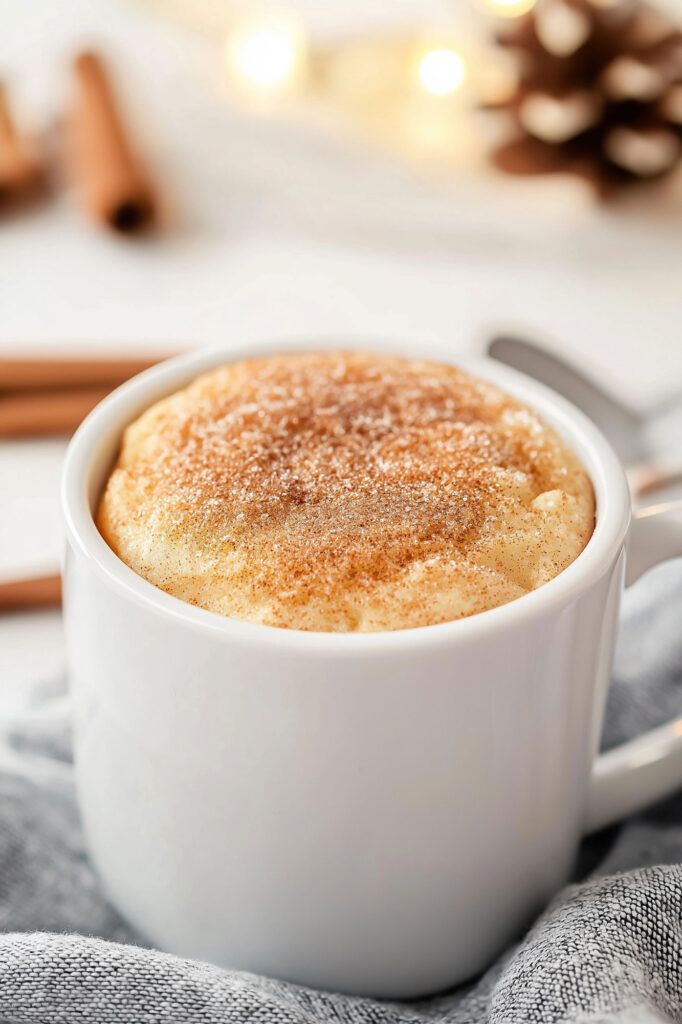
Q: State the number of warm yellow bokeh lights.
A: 3